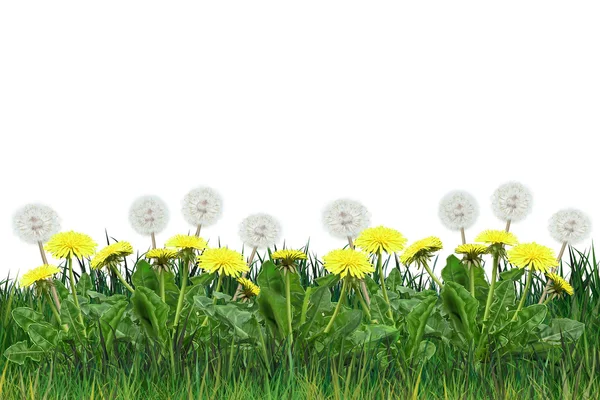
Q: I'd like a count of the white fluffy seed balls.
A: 8